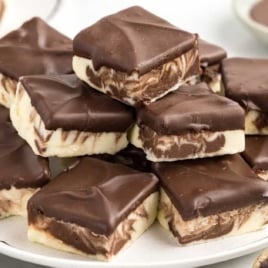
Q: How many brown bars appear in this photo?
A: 10